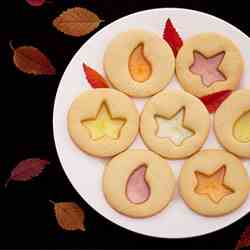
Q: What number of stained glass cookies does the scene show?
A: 7